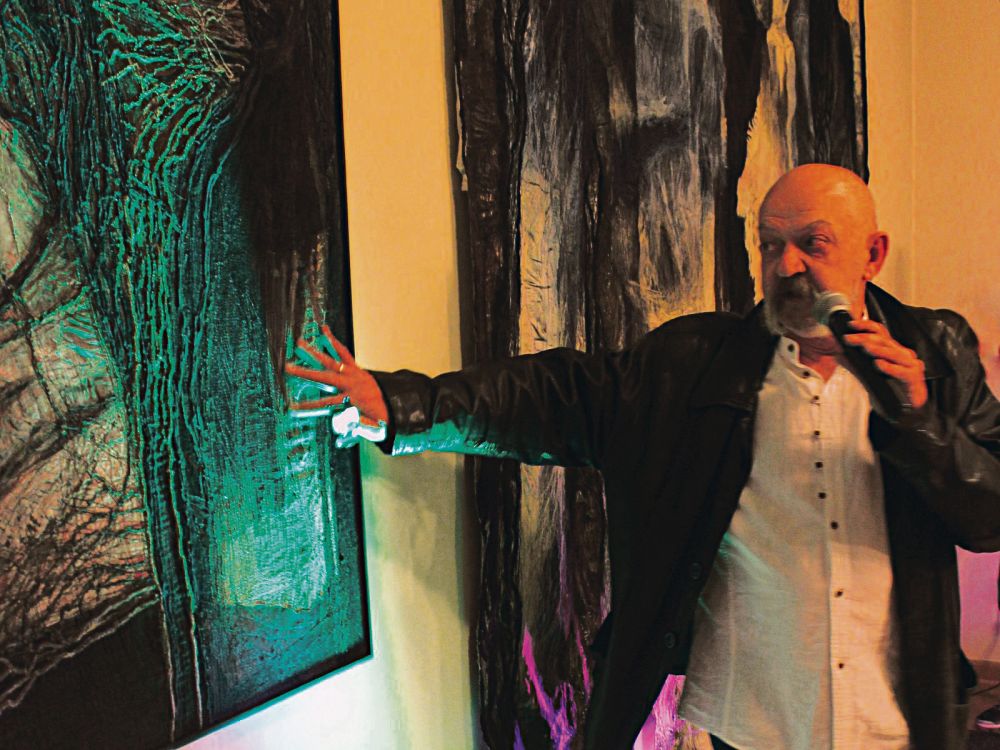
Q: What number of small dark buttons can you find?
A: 9